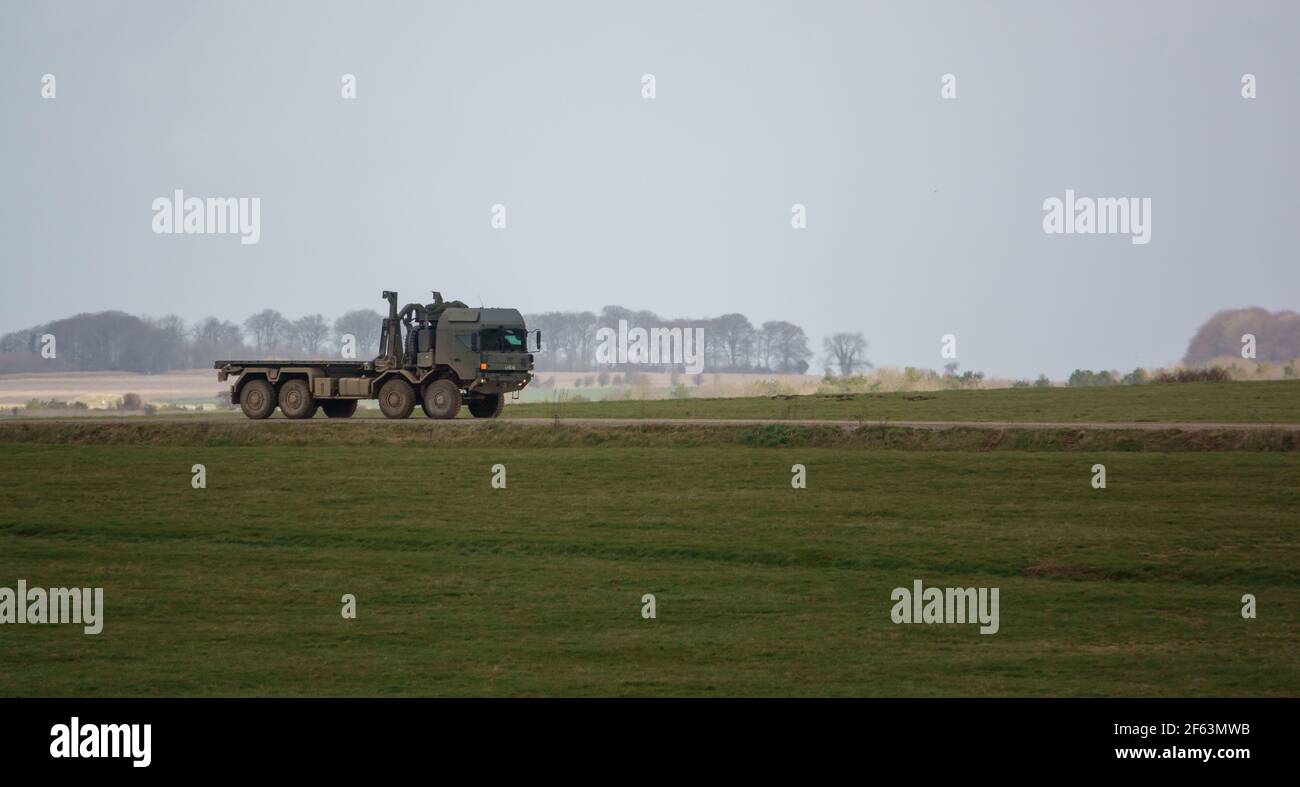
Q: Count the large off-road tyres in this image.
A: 6